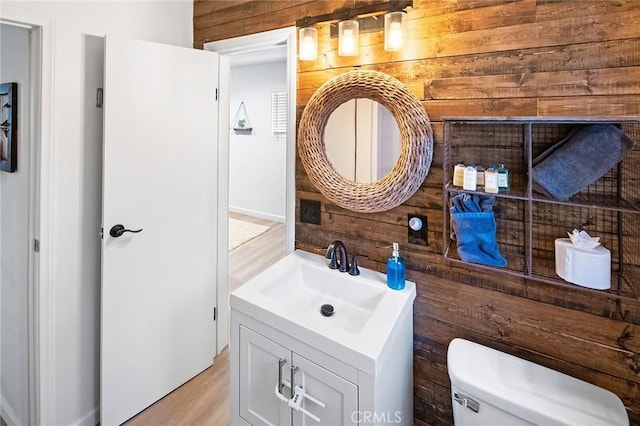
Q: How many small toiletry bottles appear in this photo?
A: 5